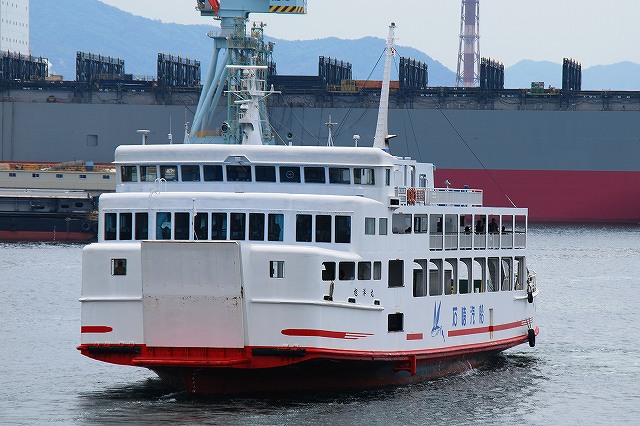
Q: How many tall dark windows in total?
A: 13